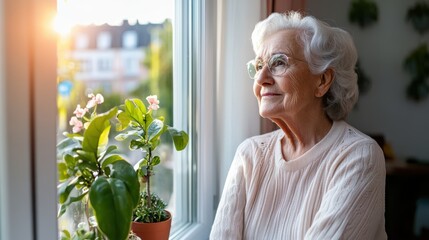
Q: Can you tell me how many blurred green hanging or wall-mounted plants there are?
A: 4